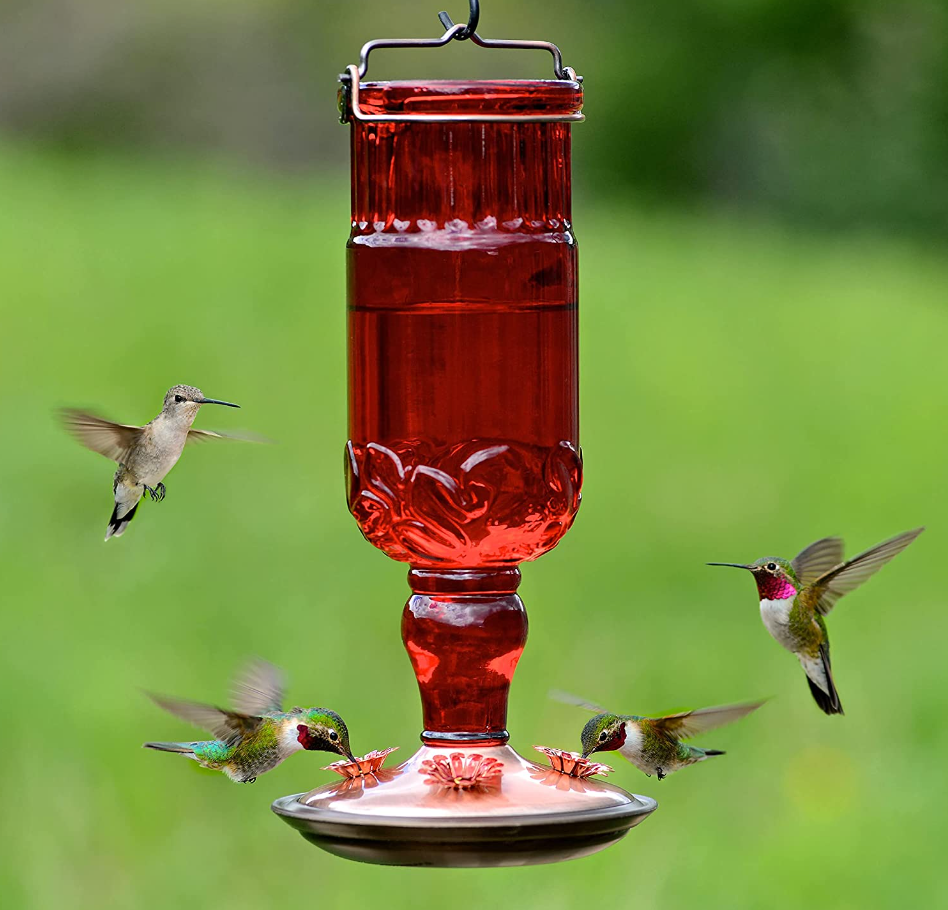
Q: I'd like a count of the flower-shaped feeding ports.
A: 3